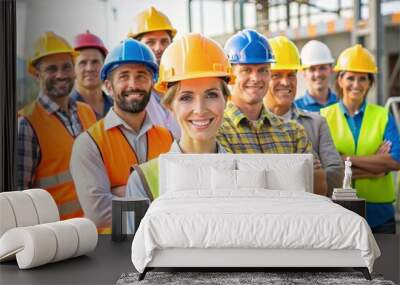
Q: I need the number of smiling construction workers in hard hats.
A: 9